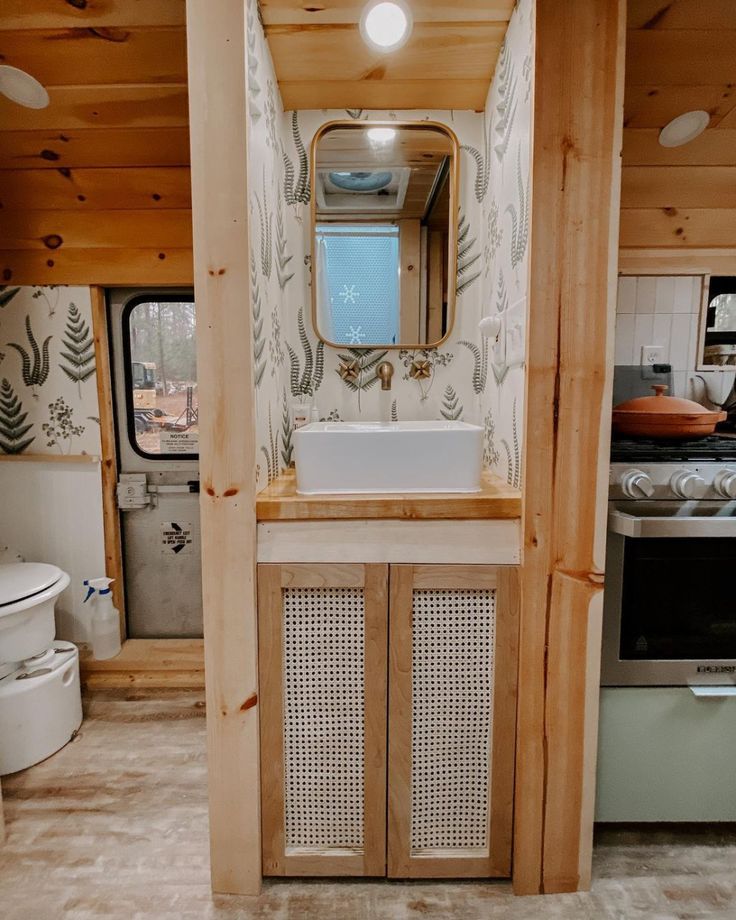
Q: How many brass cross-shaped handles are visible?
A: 2